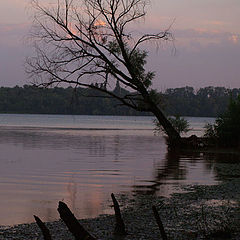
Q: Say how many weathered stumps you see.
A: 4